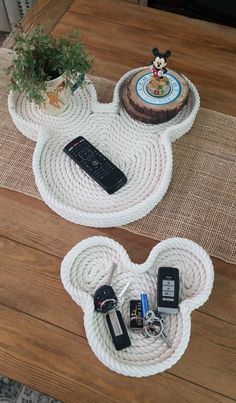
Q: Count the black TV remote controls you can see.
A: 1